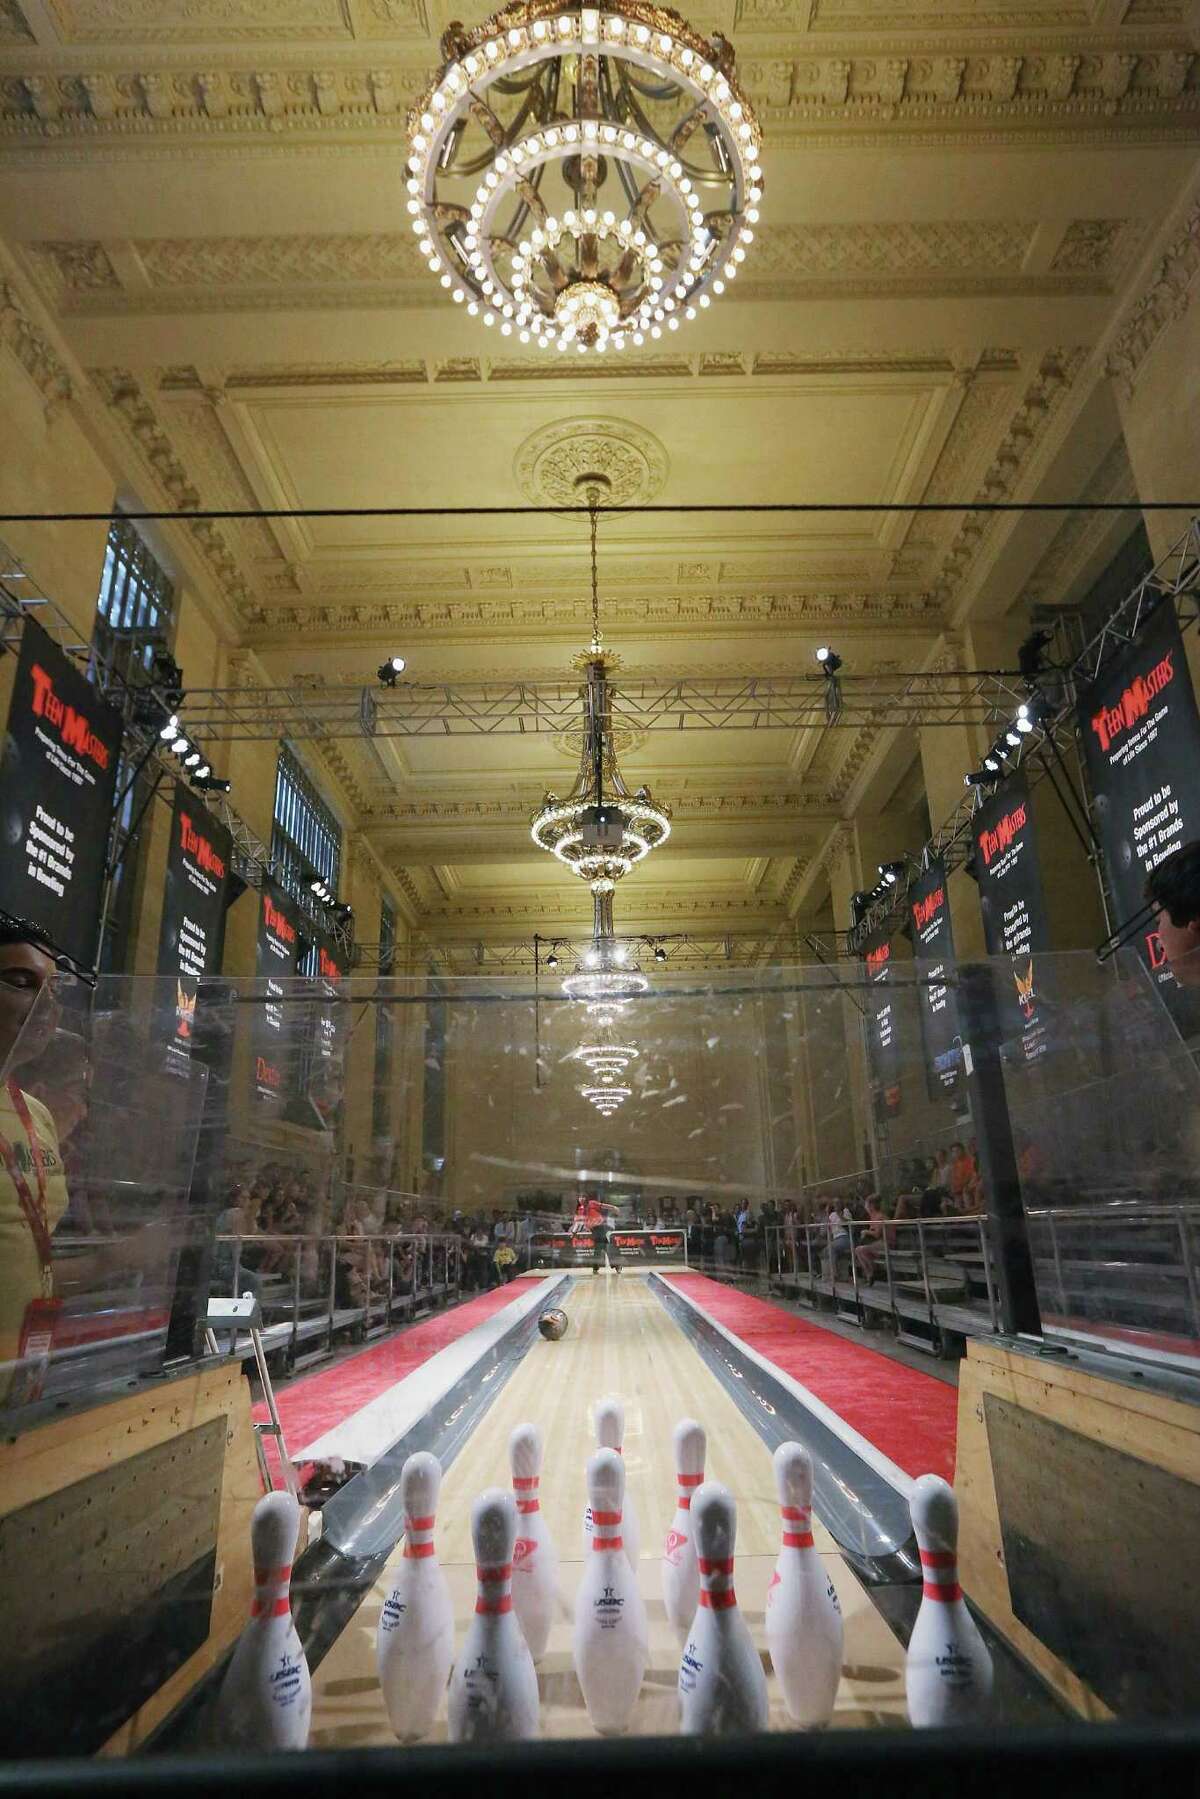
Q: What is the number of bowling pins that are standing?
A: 10